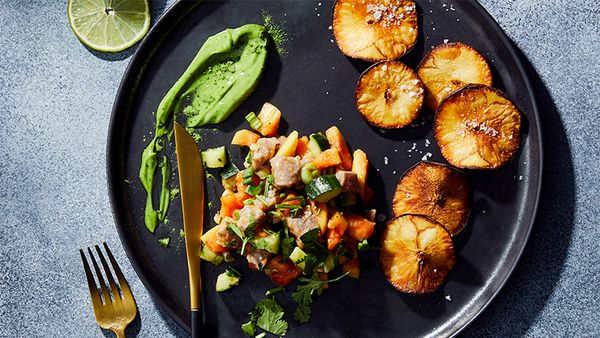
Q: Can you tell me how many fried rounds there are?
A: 6